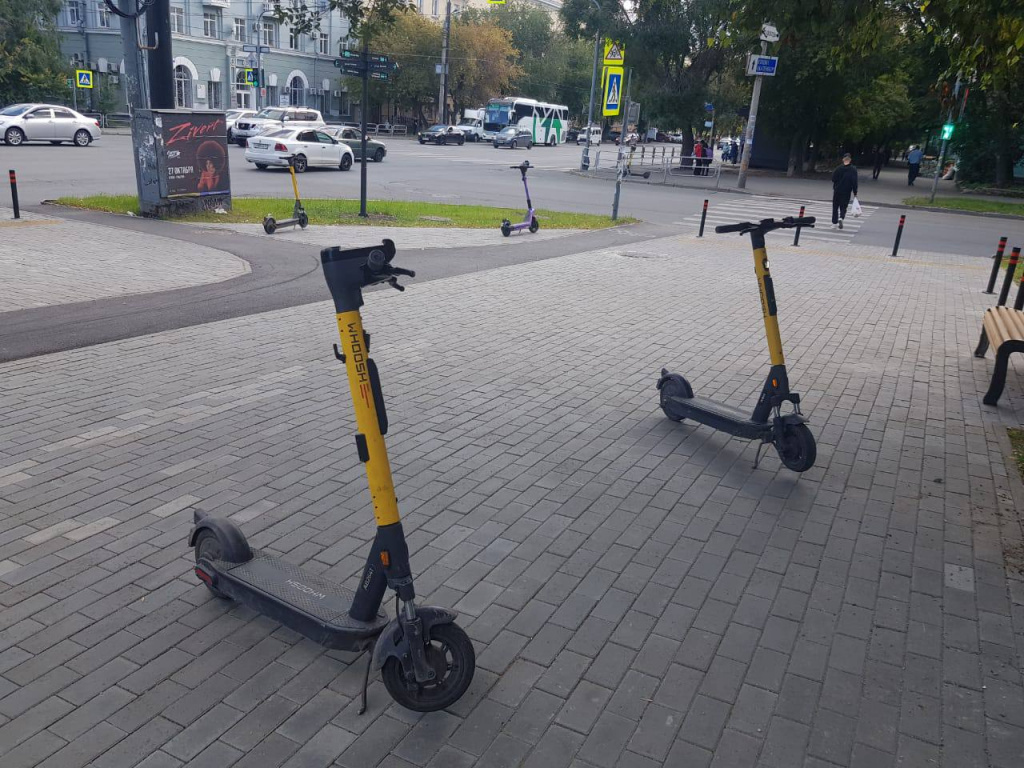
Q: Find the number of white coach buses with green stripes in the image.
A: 1